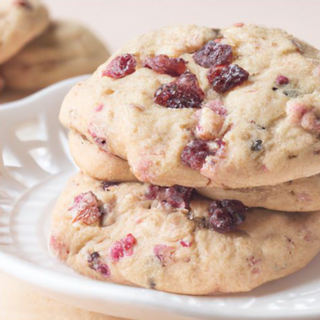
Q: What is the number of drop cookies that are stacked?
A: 3